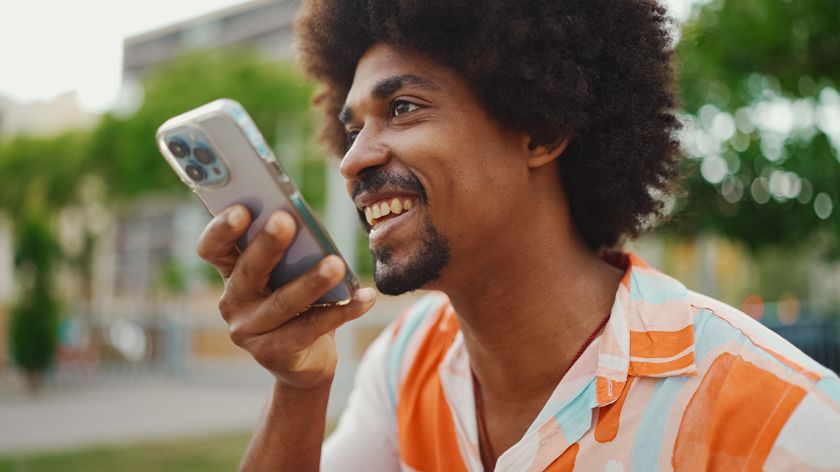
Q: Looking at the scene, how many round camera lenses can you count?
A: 3